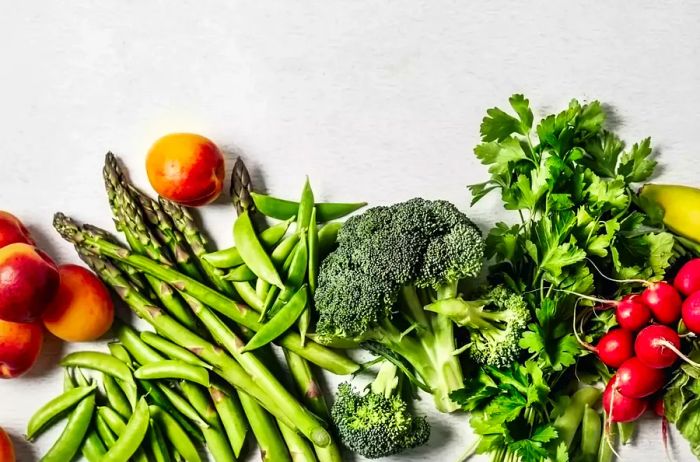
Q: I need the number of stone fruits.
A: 6